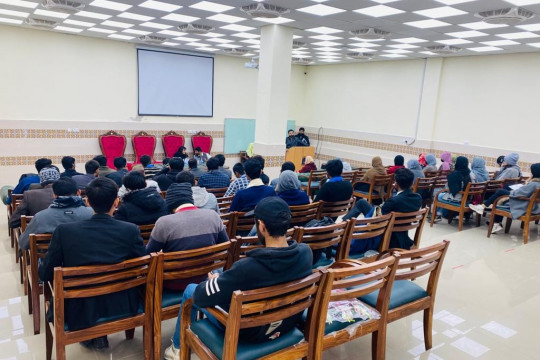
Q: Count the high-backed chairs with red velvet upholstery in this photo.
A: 4